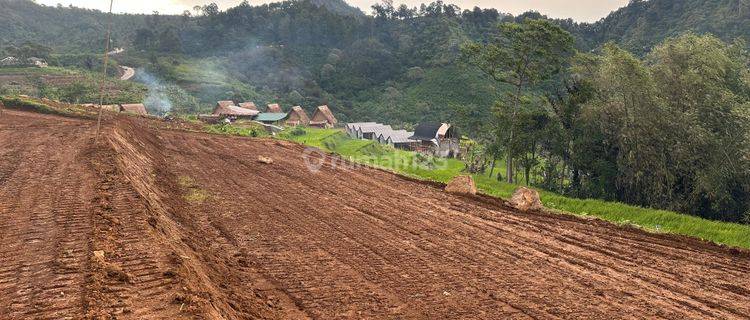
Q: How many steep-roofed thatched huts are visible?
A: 5